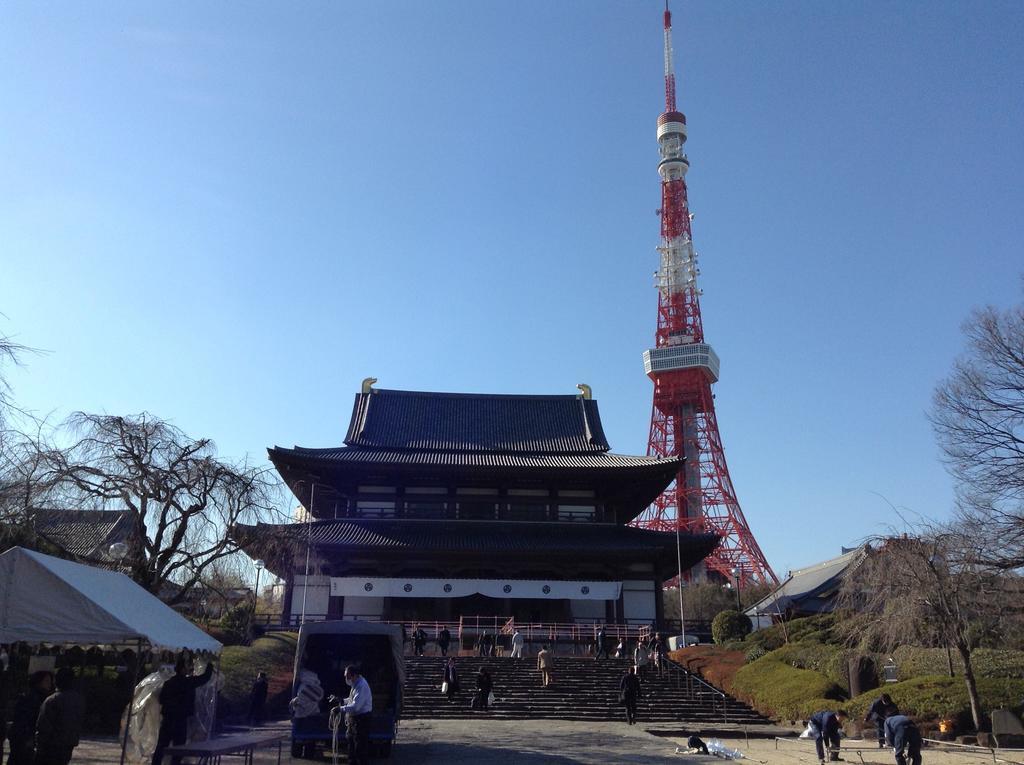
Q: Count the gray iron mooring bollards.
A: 0